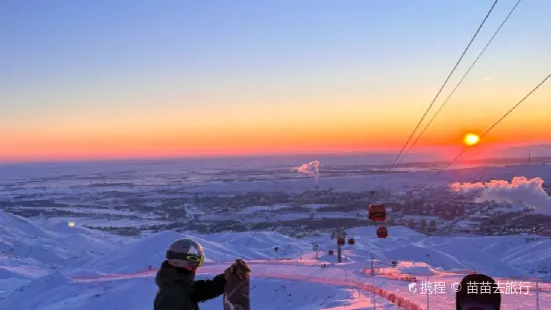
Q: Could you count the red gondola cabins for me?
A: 5